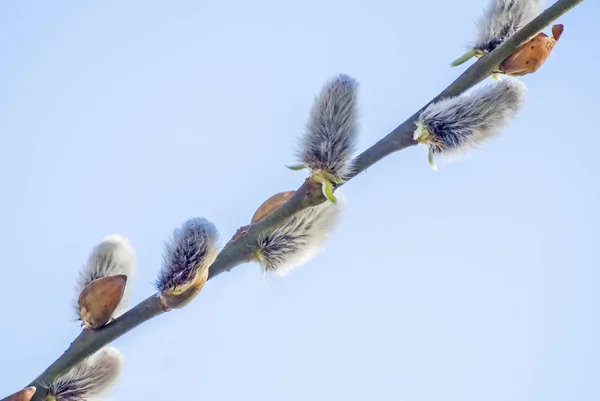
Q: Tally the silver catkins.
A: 7